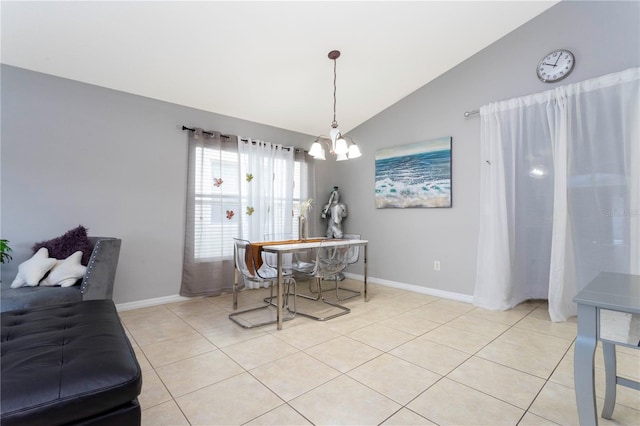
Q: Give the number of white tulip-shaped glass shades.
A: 5